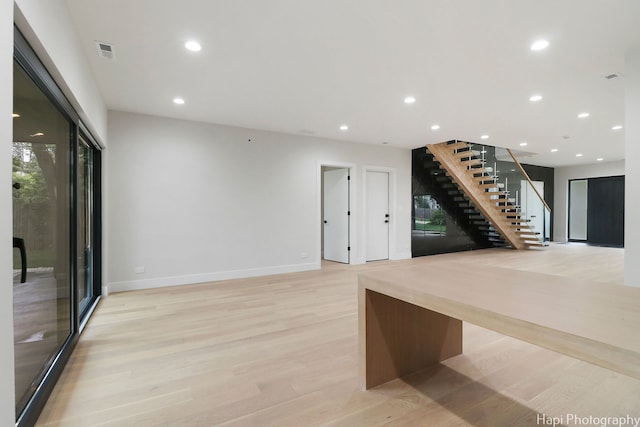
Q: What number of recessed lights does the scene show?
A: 14